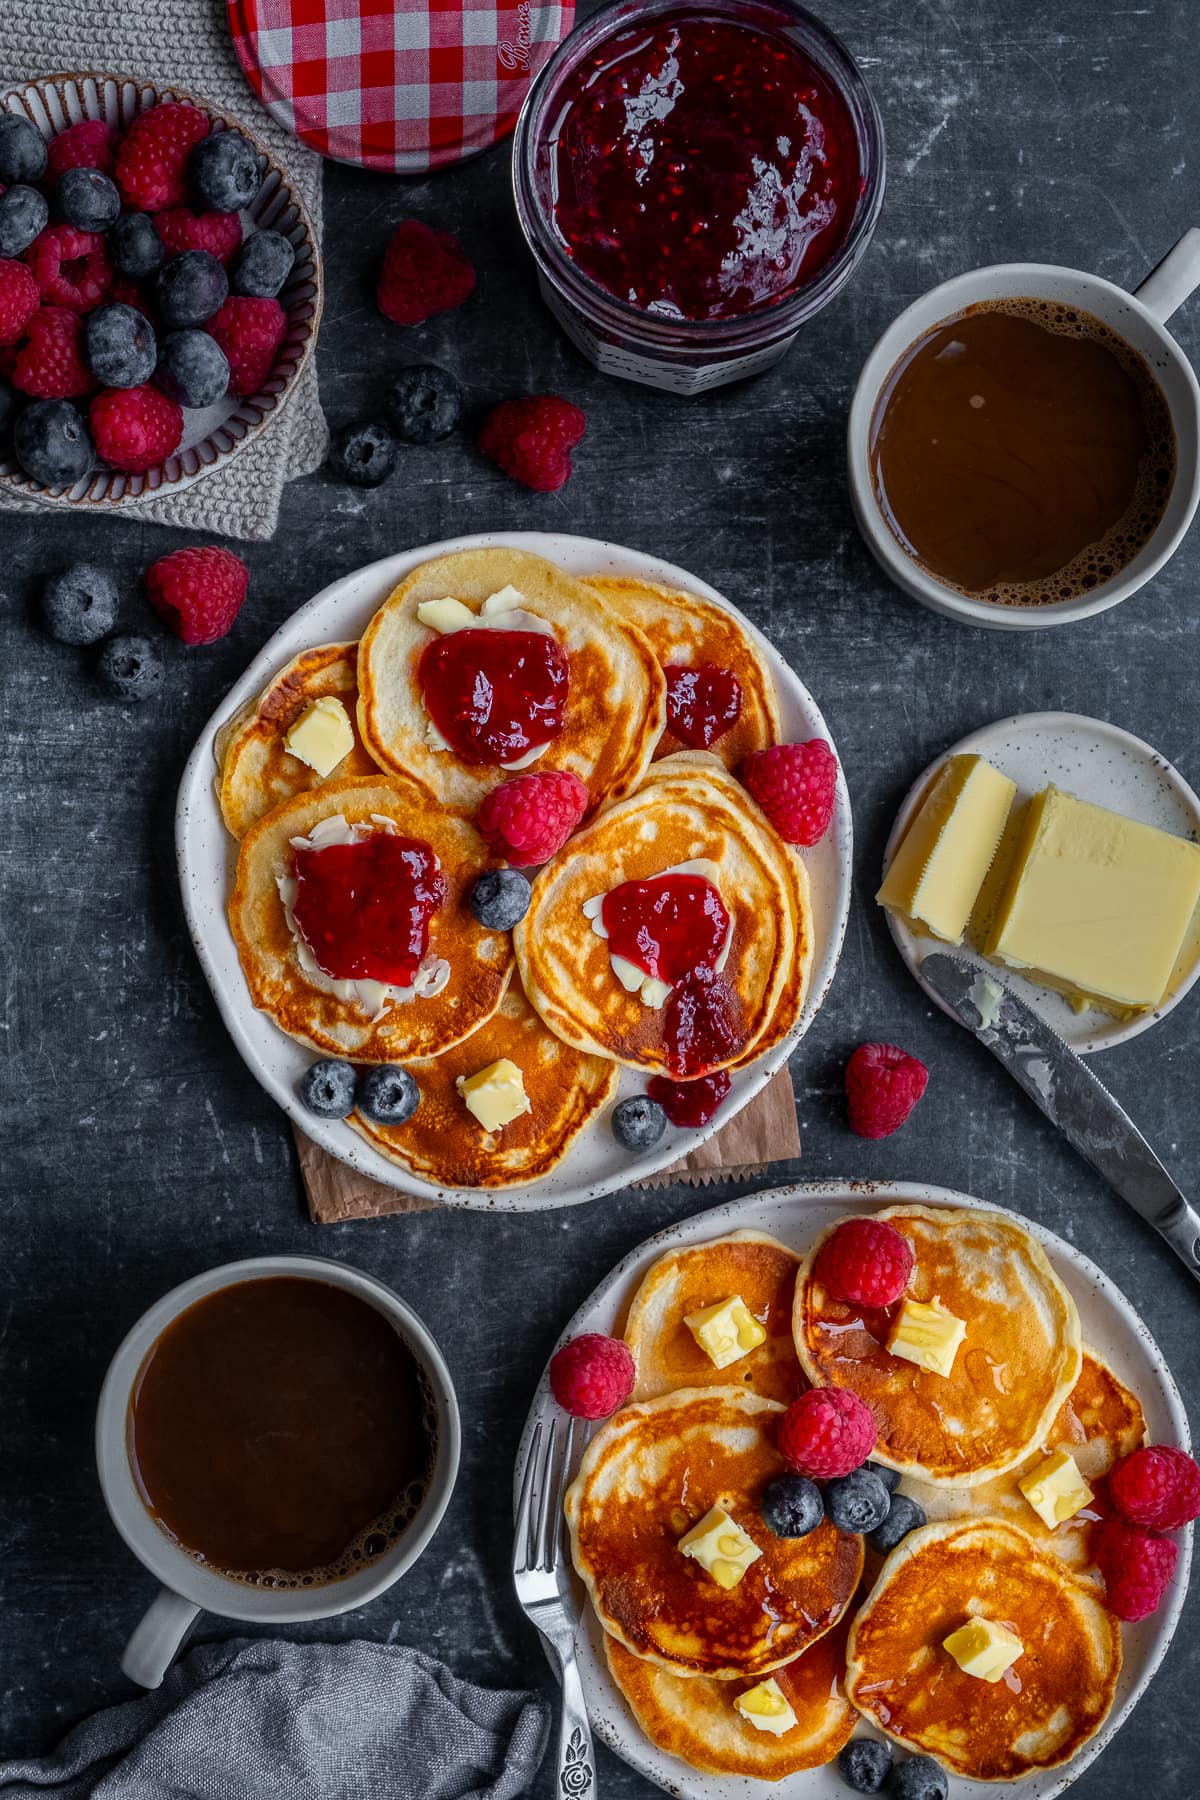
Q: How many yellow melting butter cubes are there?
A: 8